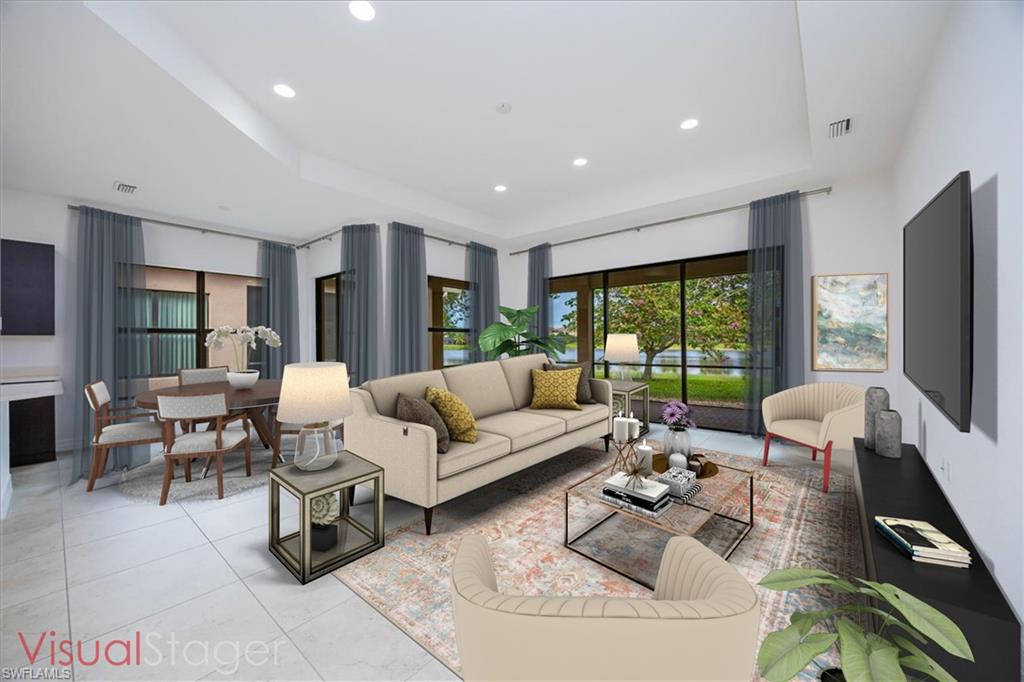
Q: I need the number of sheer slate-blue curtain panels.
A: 7